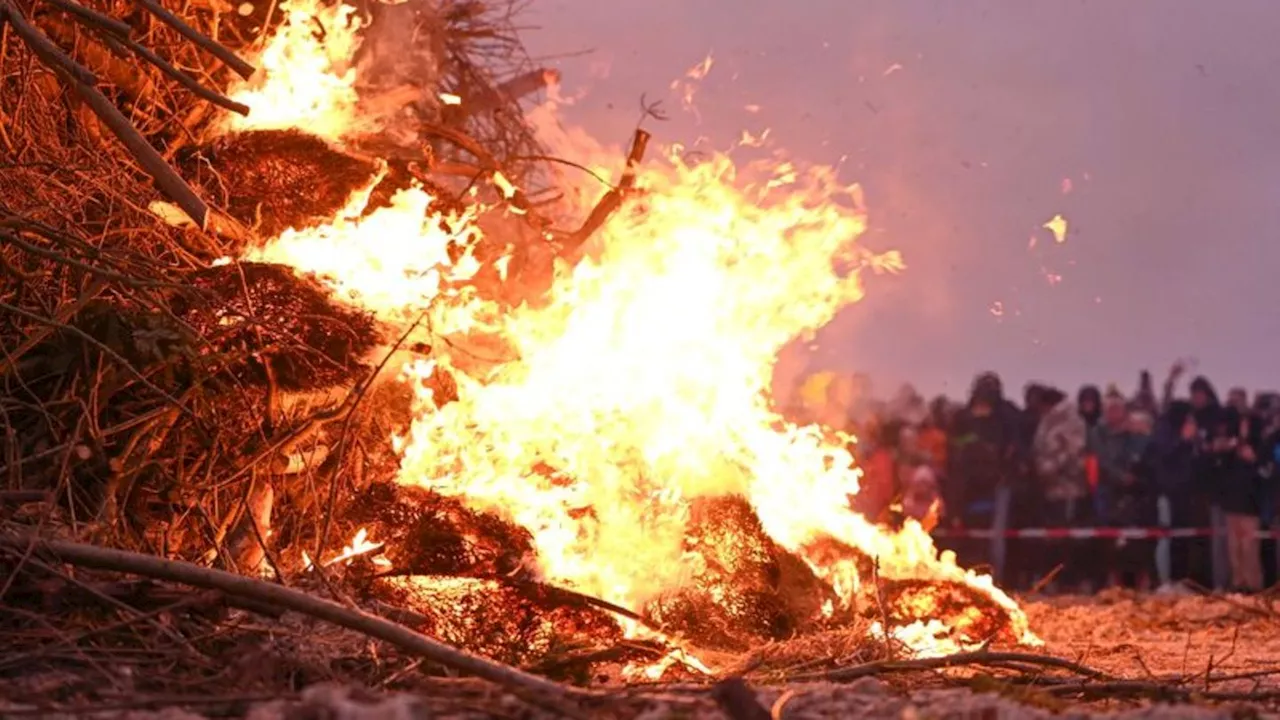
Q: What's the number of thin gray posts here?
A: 3